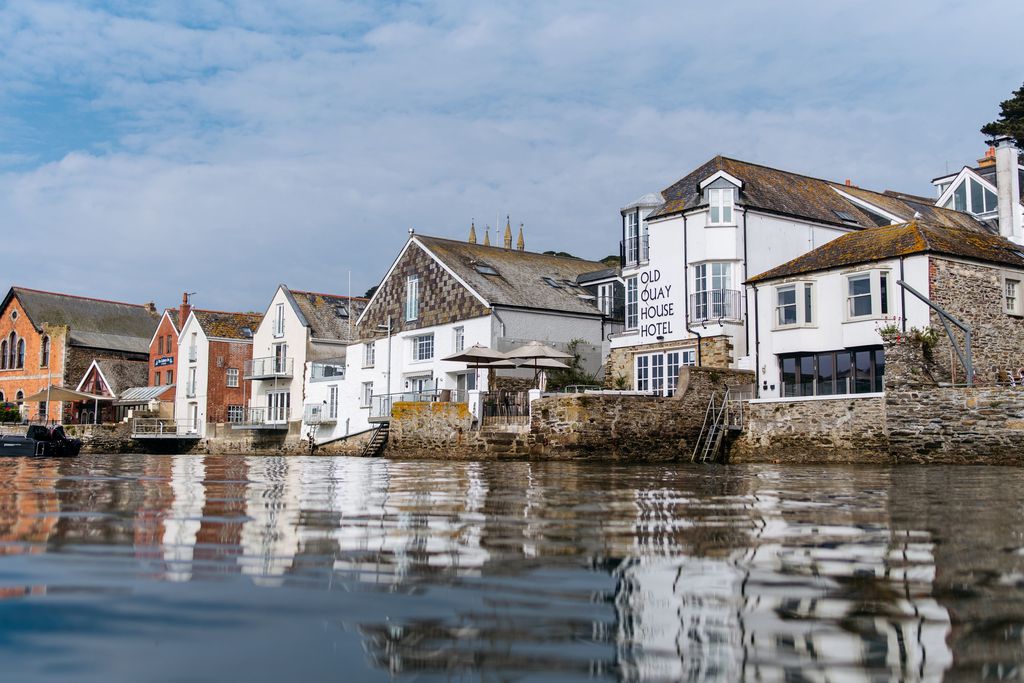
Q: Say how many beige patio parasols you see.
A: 4